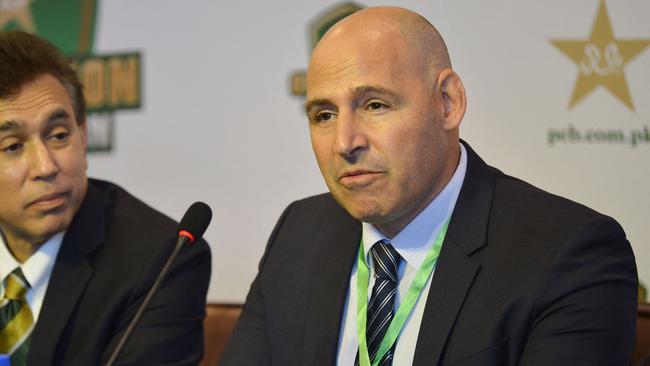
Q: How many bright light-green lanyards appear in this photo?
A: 1